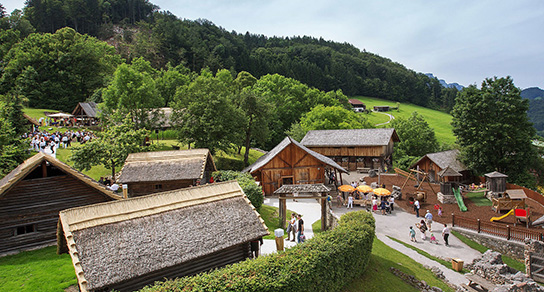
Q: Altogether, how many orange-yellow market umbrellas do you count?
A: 3